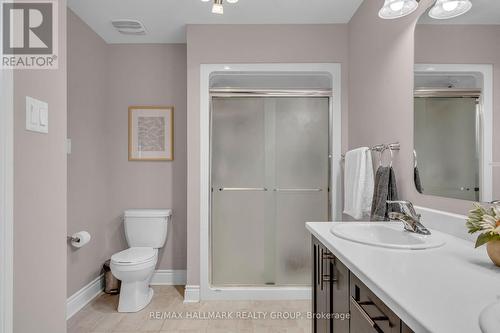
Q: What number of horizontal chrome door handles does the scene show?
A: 2